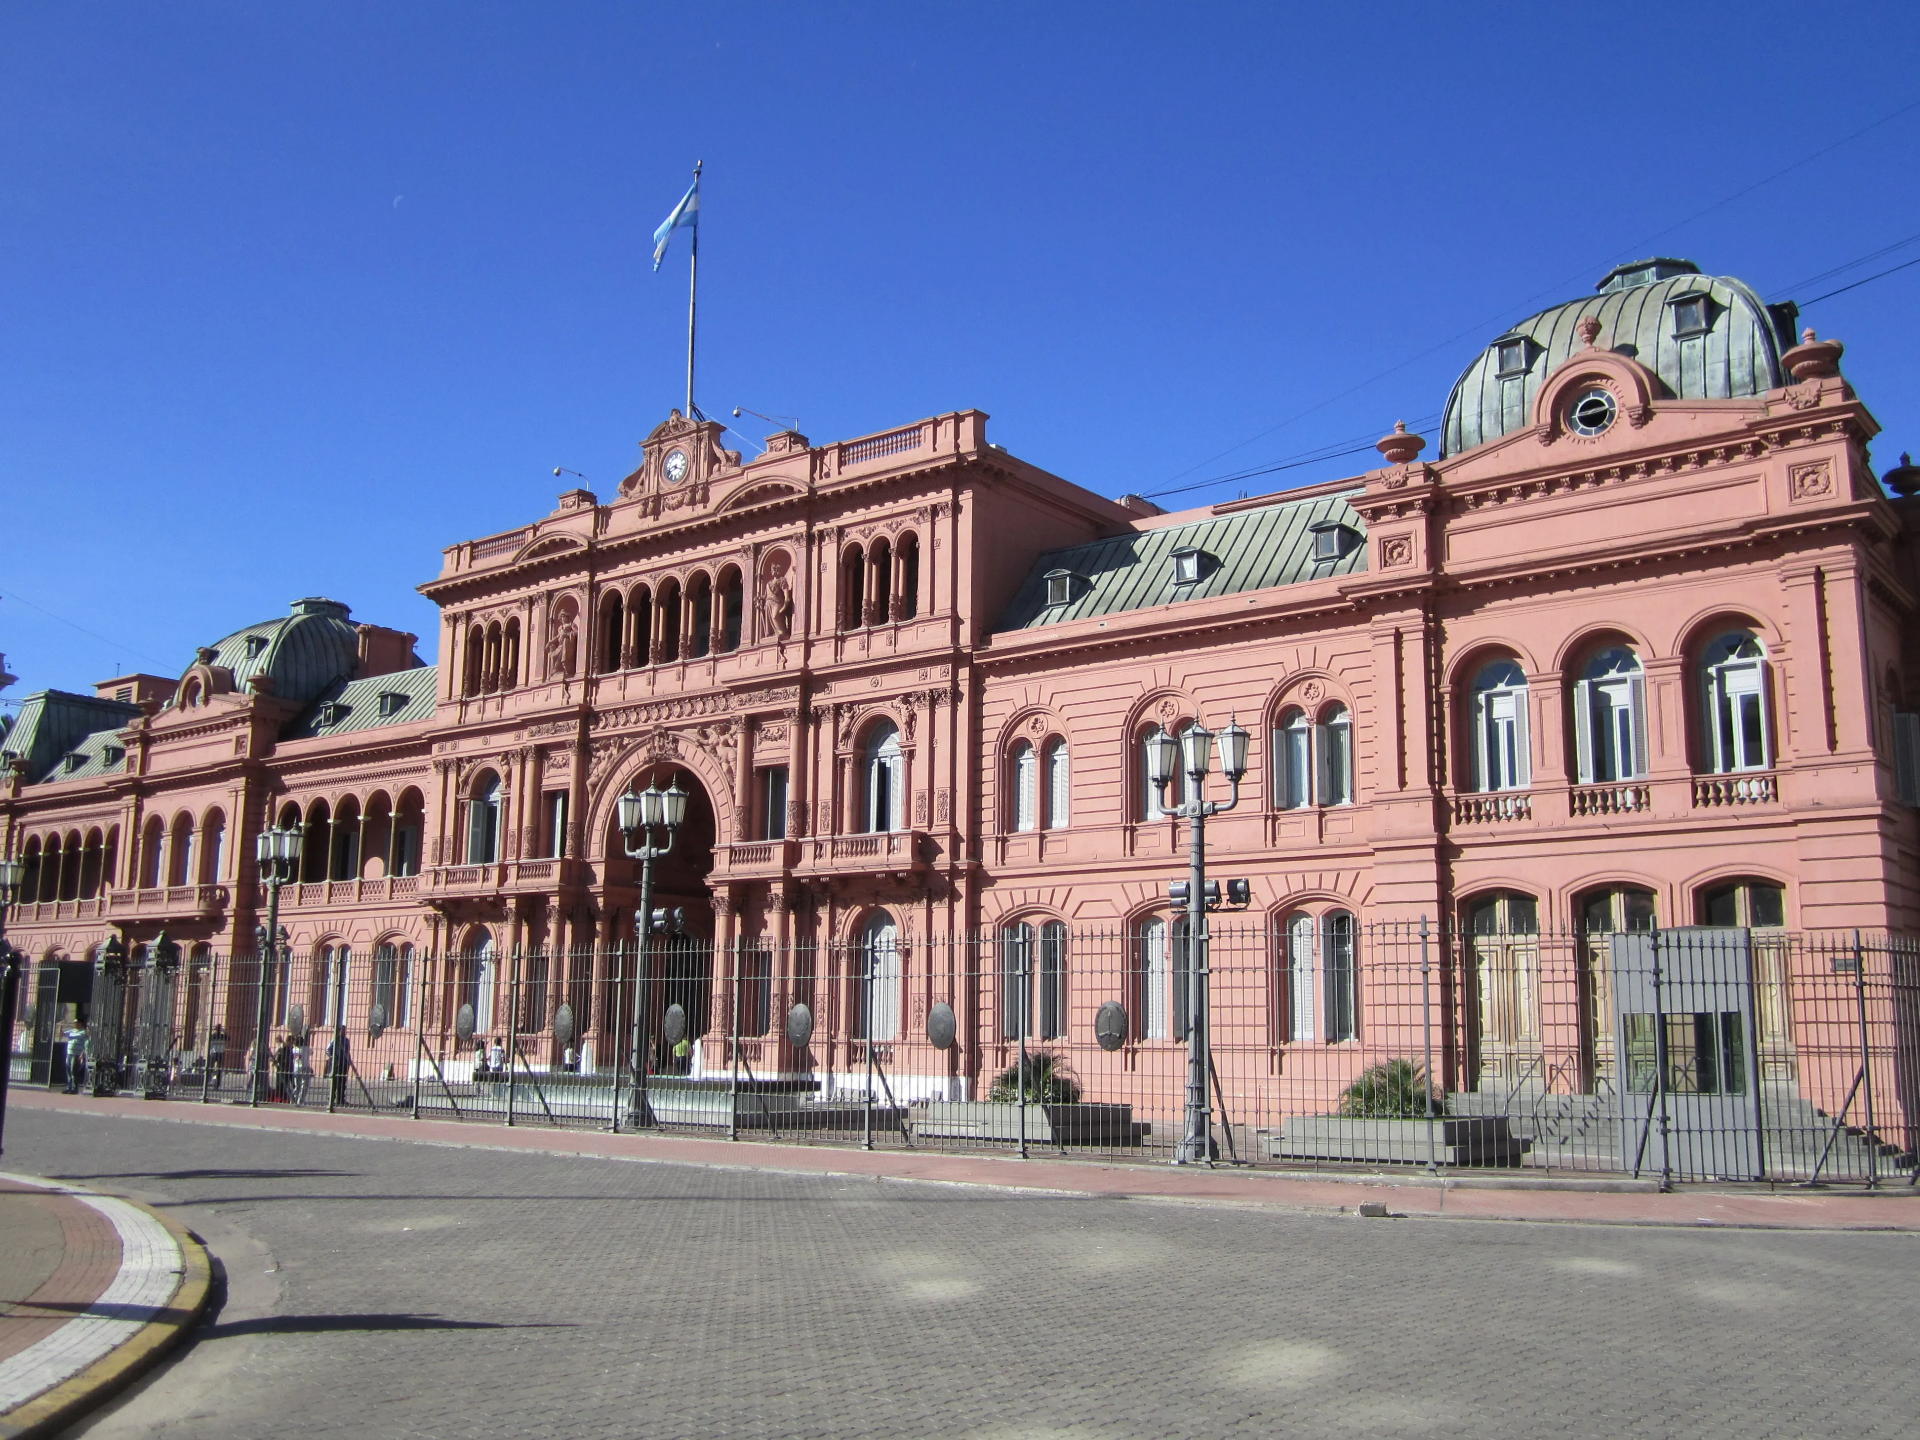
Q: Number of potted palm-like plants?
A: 2